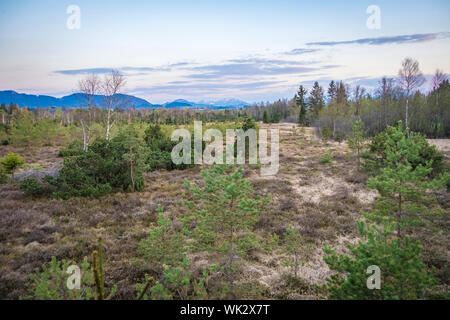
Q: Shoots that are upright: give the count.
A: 2